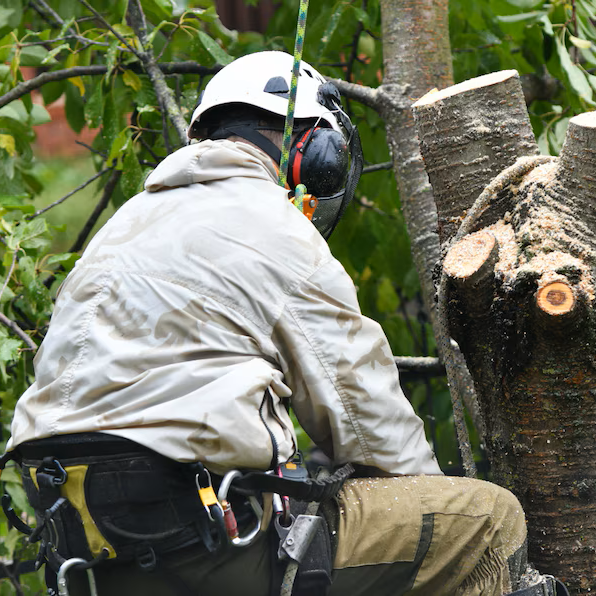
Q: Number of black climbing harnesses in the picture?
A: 1